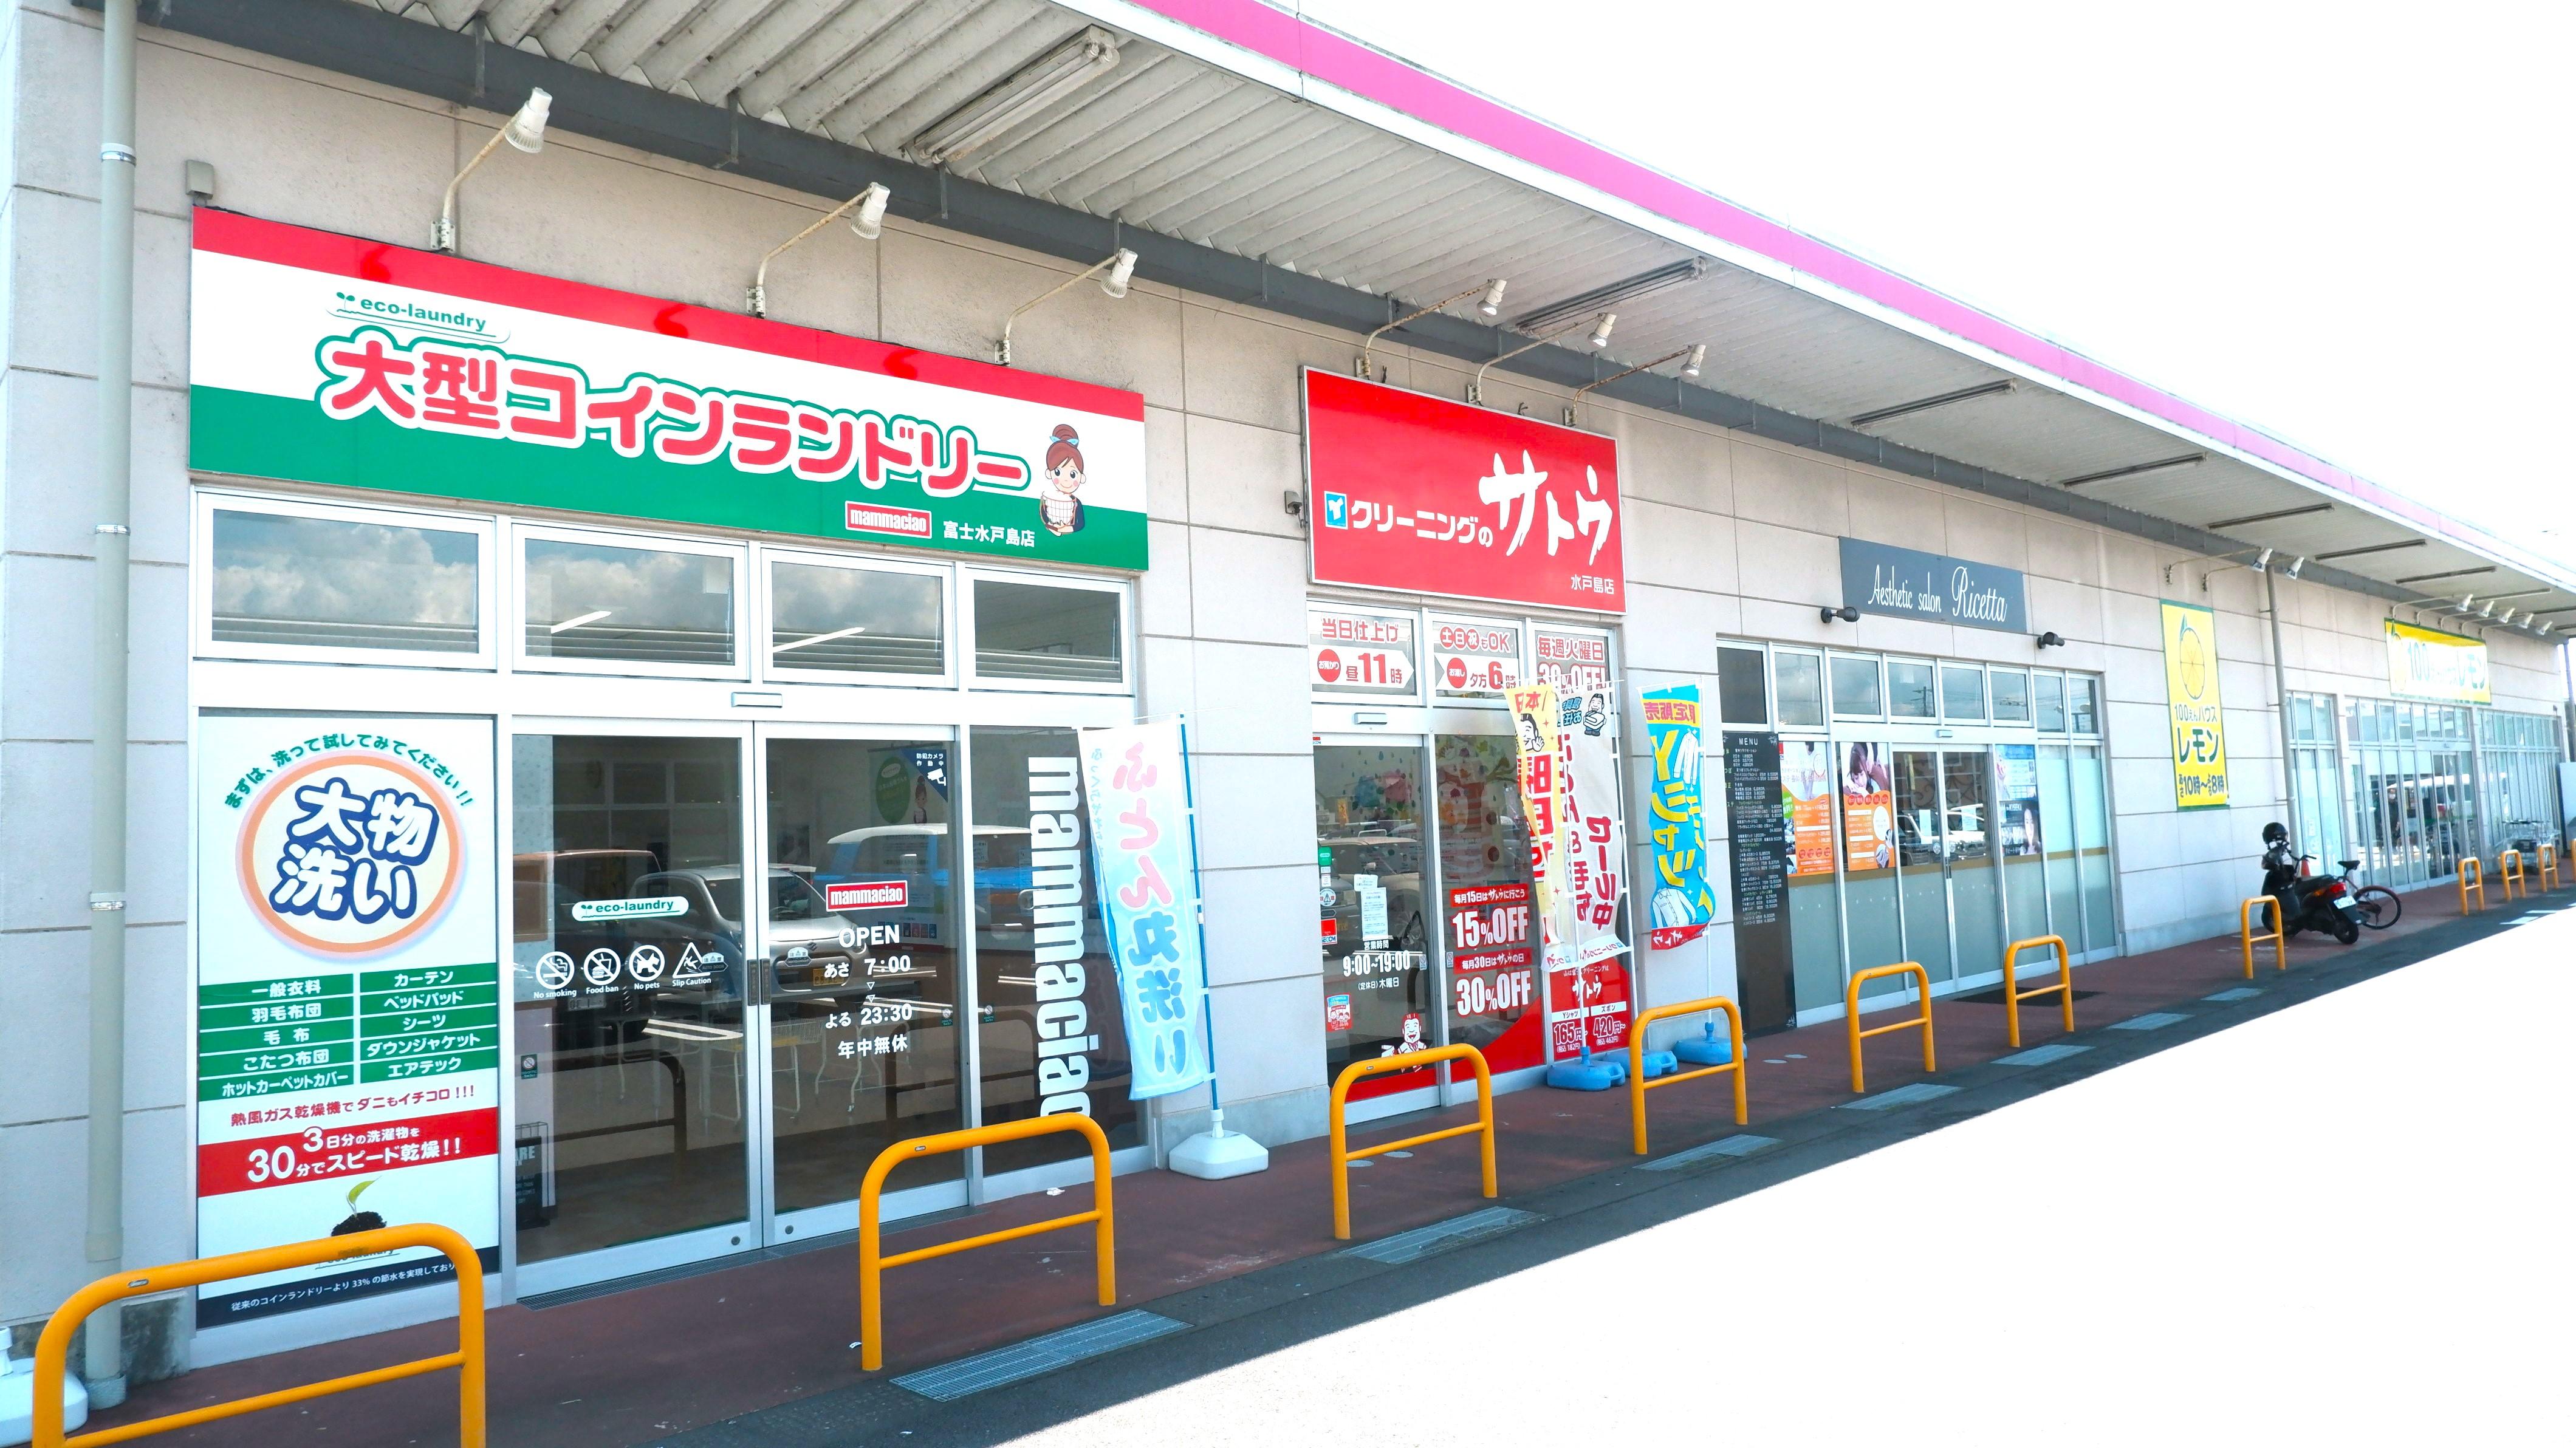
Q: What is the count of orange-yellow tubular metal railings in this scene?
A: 11